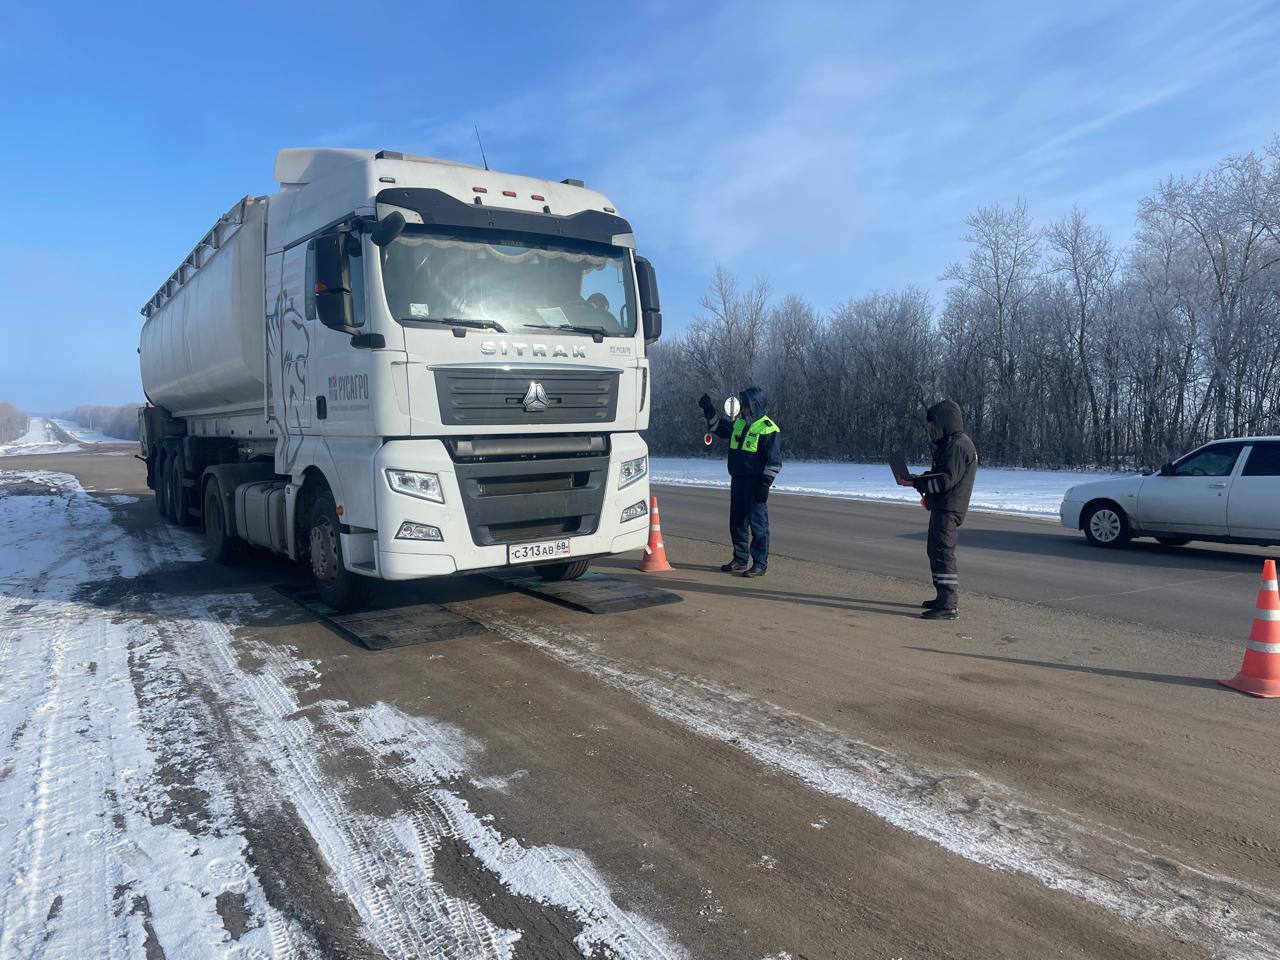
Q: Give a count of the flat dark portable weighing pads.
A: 2